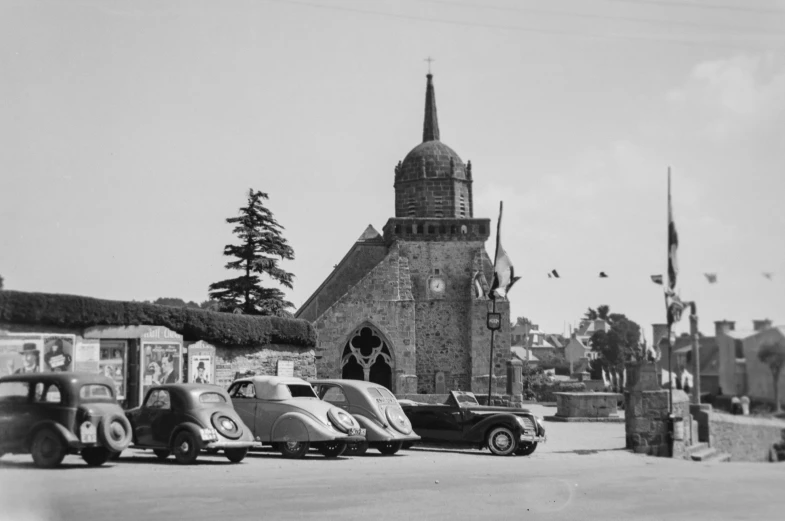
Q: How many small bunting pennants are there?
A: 5